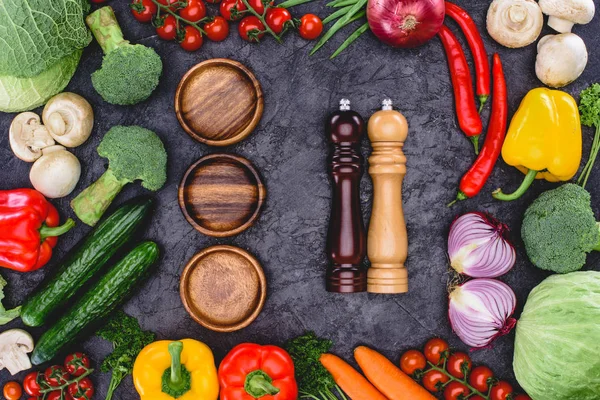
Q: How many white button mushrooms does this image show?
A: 7